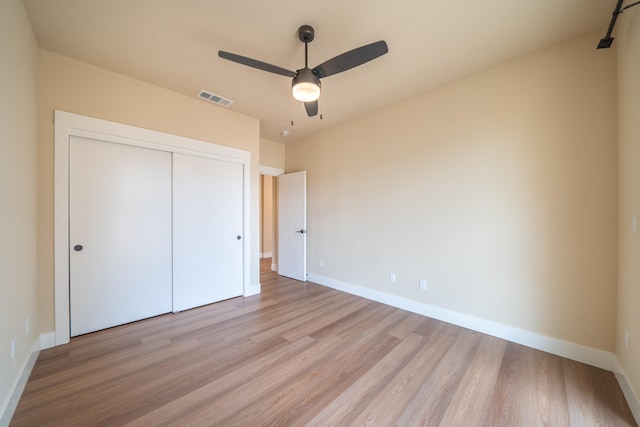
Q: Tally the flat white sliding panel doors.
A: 2